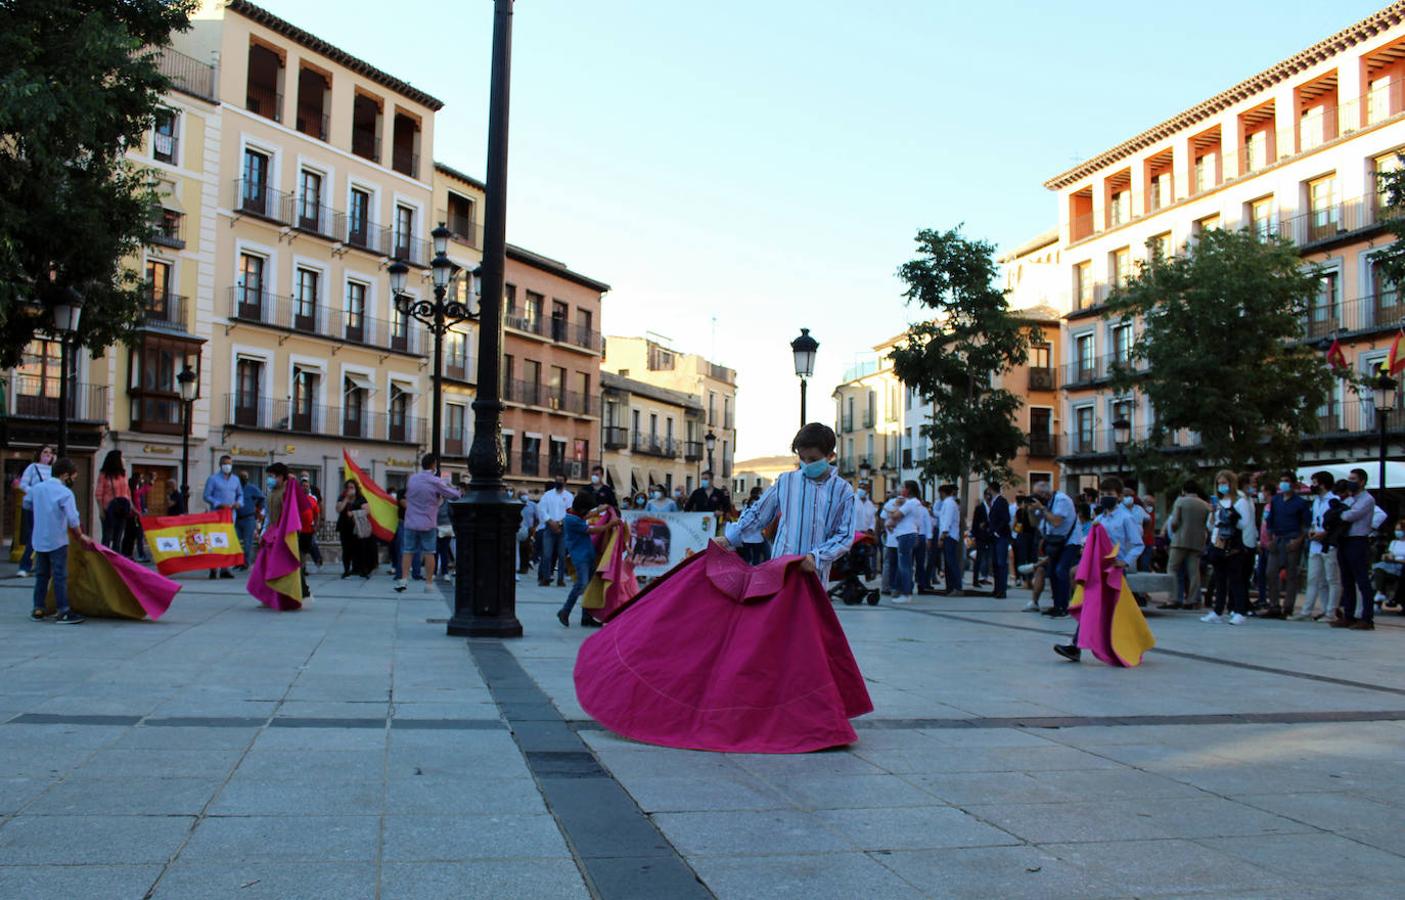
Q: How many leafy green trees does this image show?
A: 4